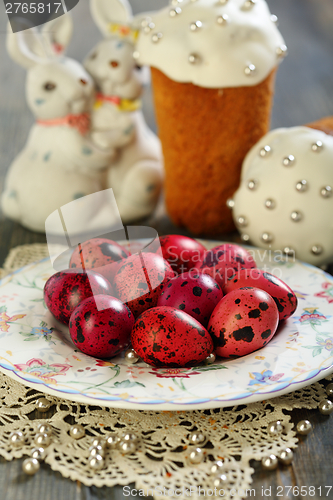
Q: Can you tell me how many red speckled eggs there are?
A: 10